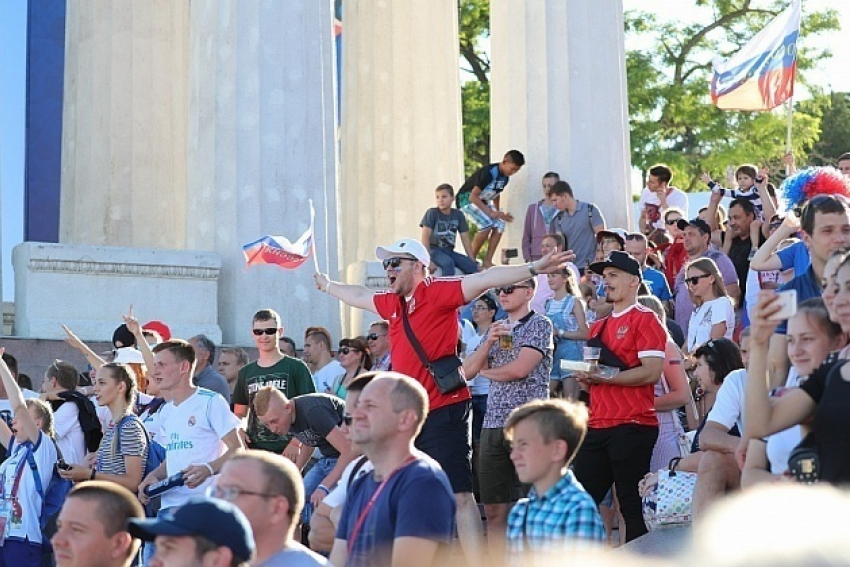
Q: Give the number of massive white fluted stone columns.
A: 4